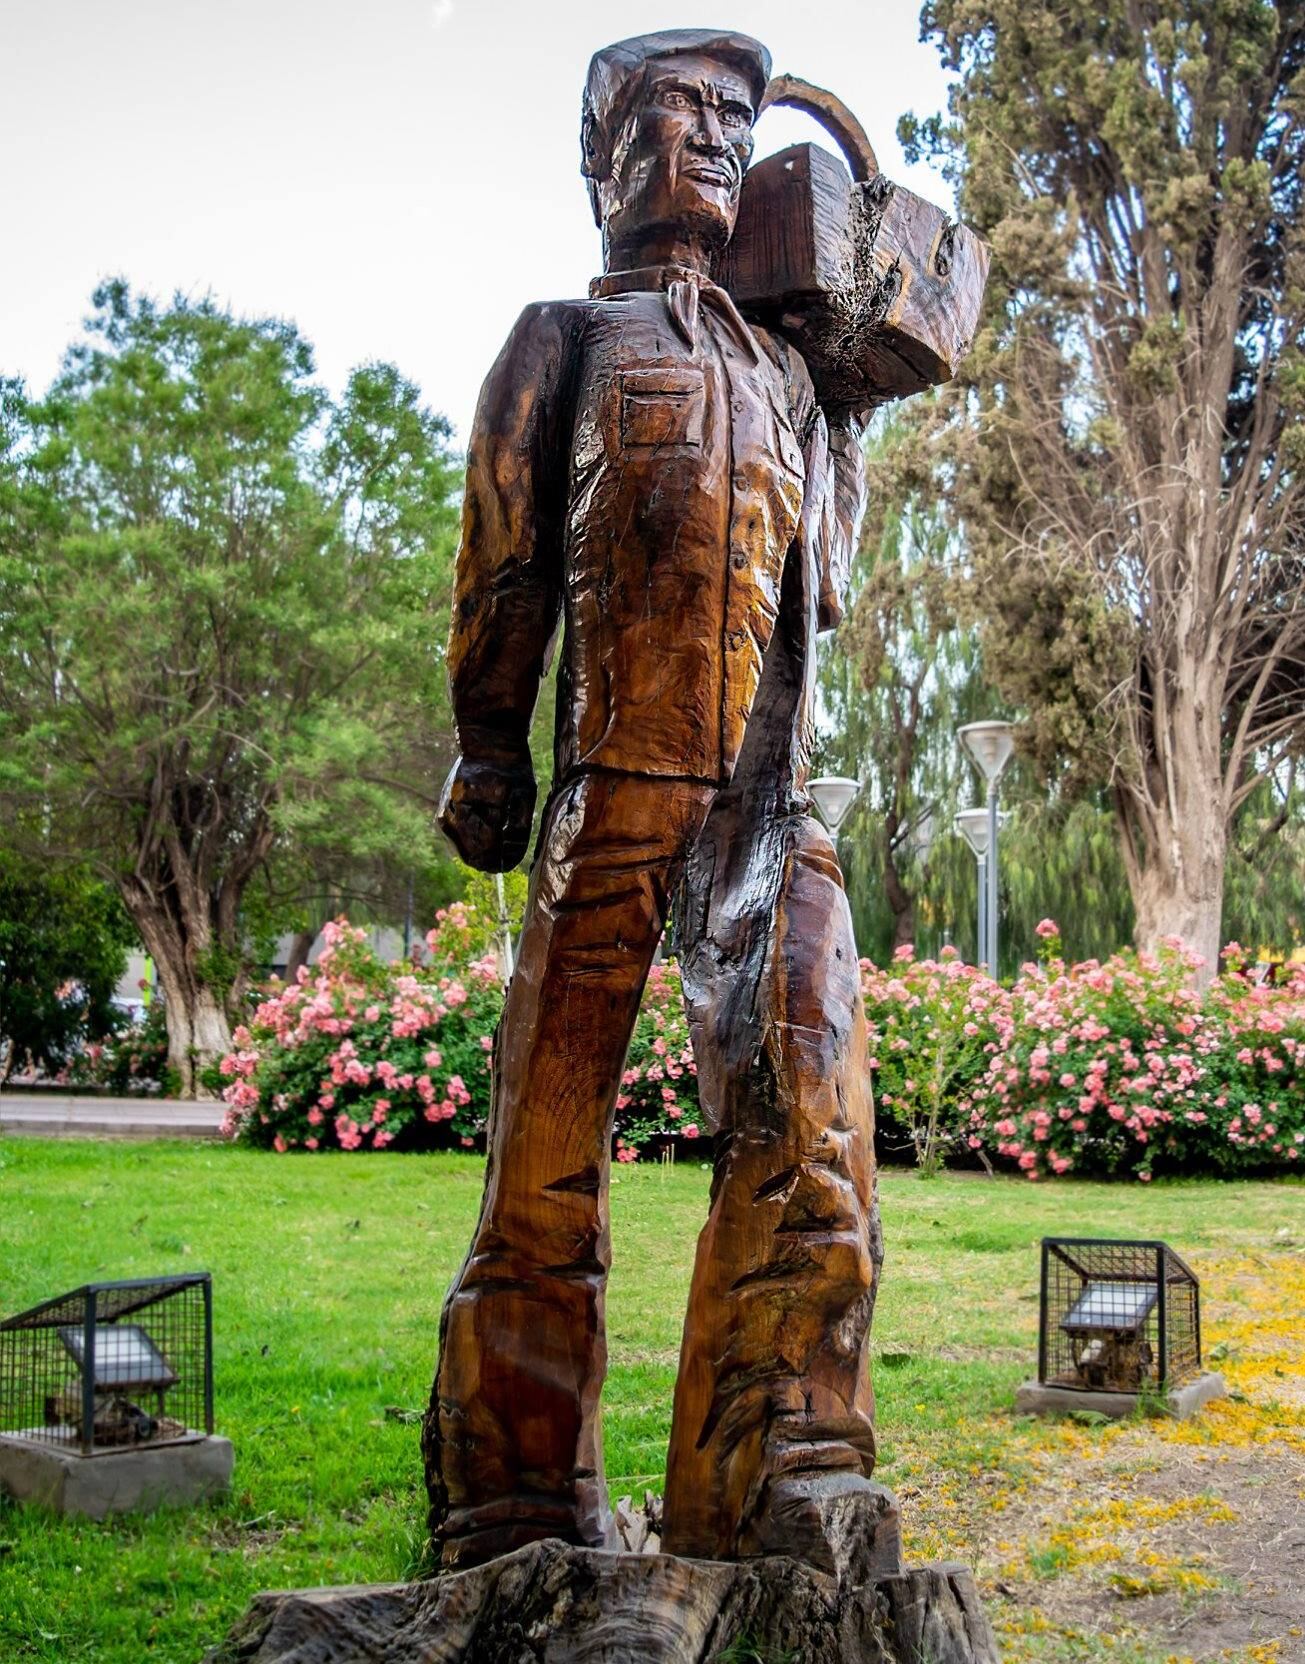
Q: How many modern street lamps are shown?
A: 3